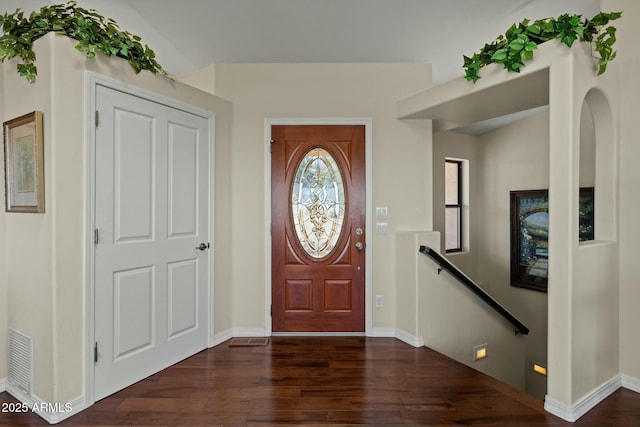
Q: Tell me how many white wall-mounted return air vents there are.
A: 1